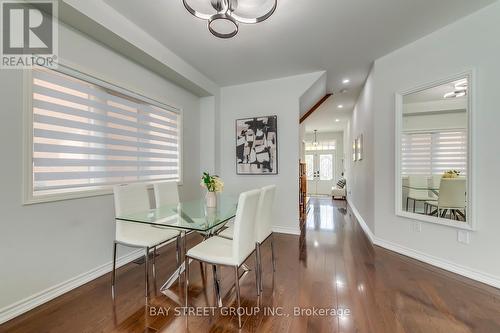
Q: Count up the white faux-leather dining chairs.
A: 4